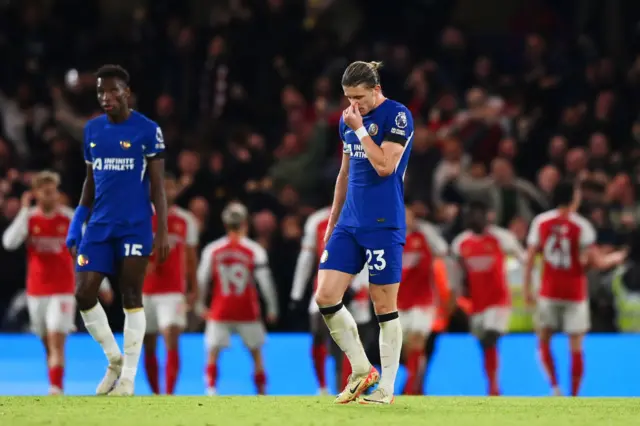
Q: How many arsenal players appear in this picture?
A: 7